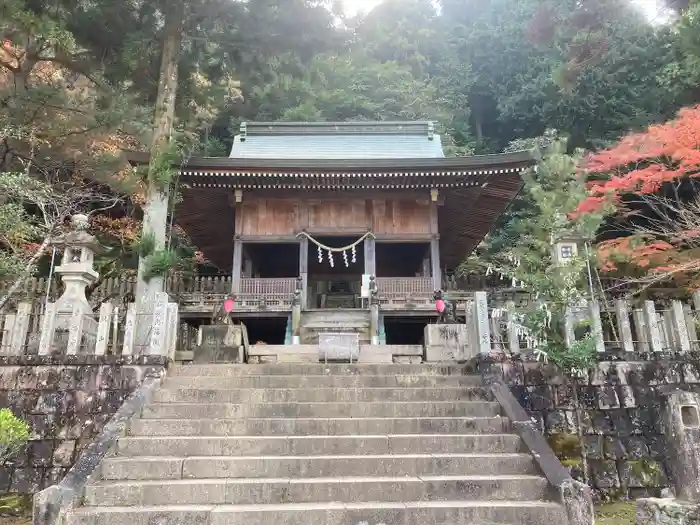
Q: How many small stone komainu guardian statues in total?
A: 2